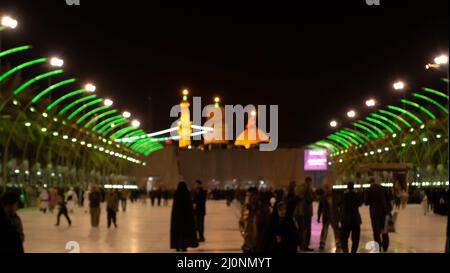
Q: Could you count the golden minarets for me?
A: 2